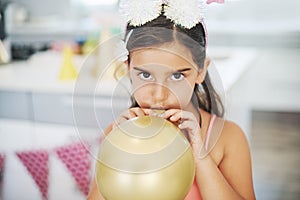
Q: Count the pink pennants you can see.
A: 3